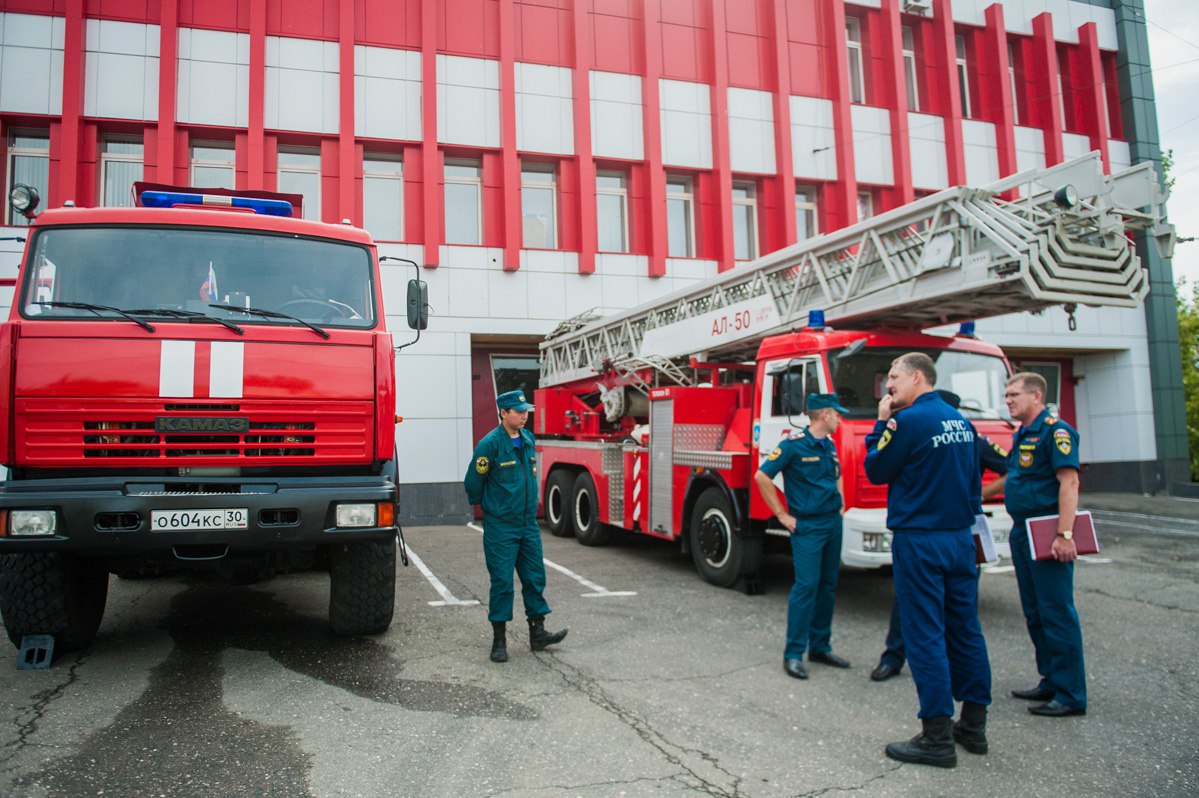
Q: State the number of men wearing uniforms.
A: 5